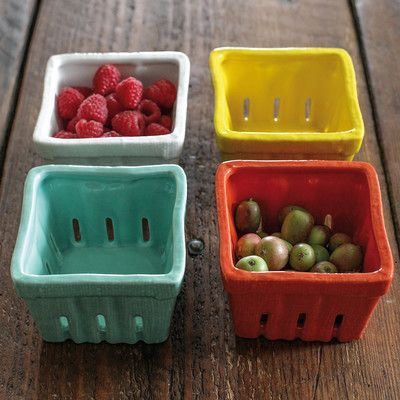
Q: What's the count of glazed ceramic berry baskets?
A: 4